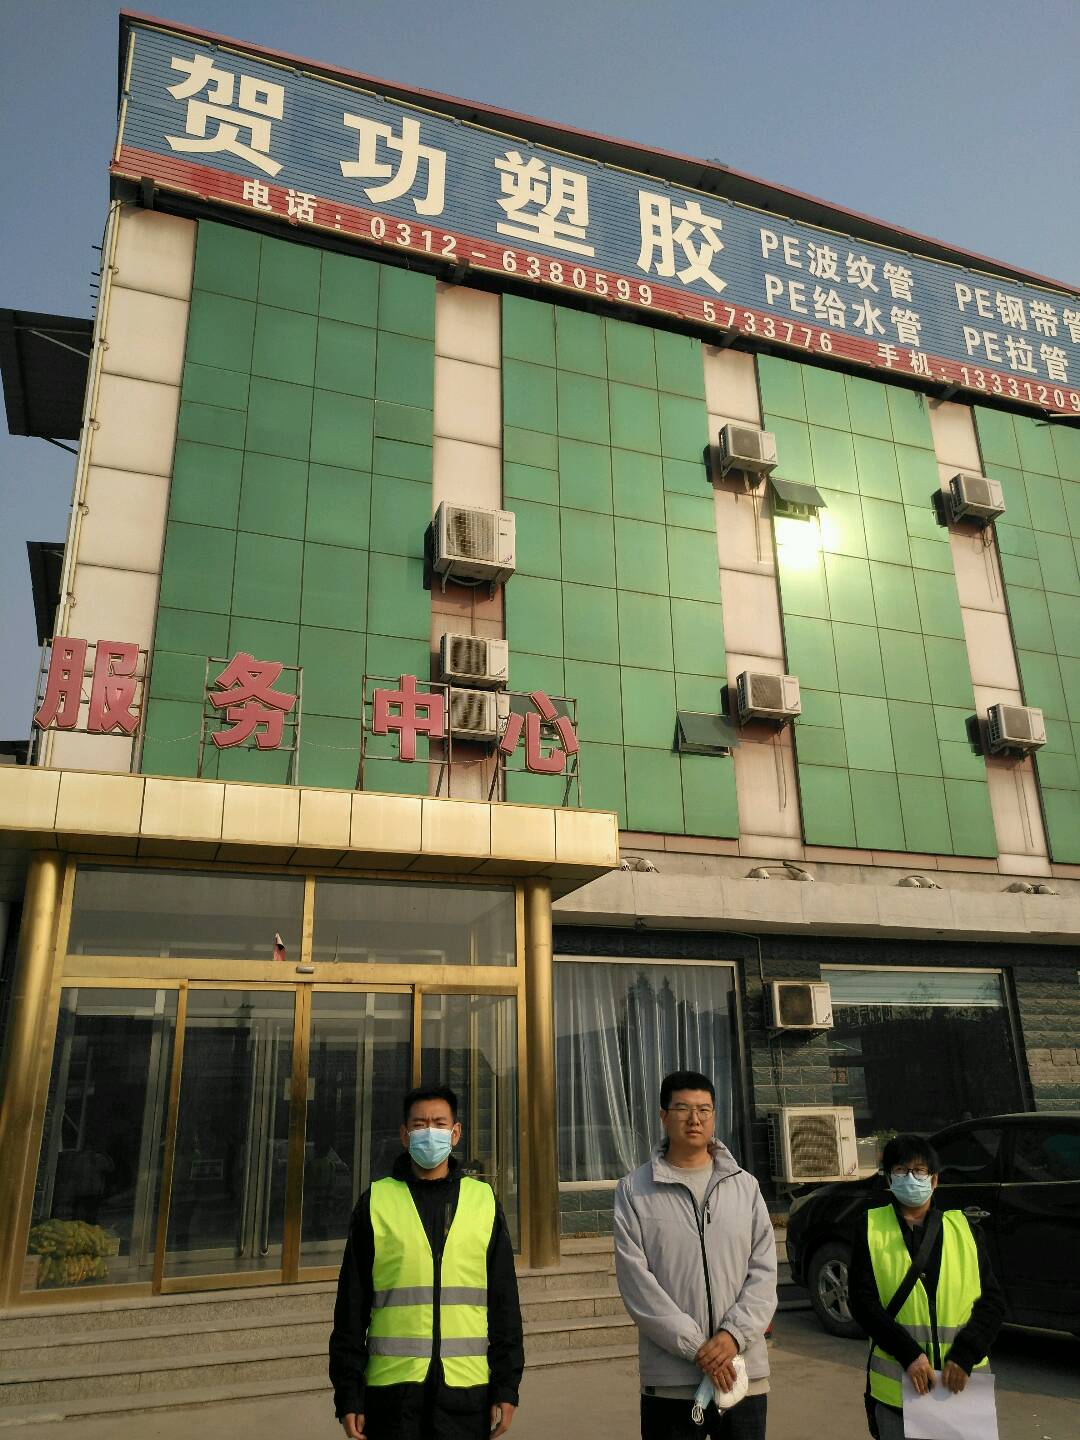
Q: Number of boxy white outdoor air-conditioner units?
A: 9